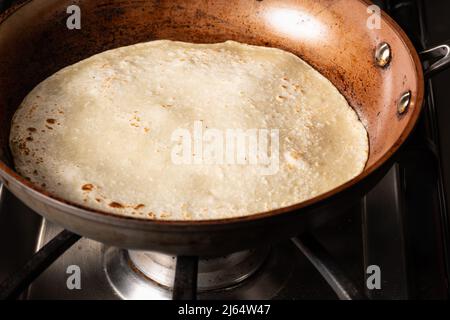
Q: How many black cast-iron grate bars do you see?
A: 3